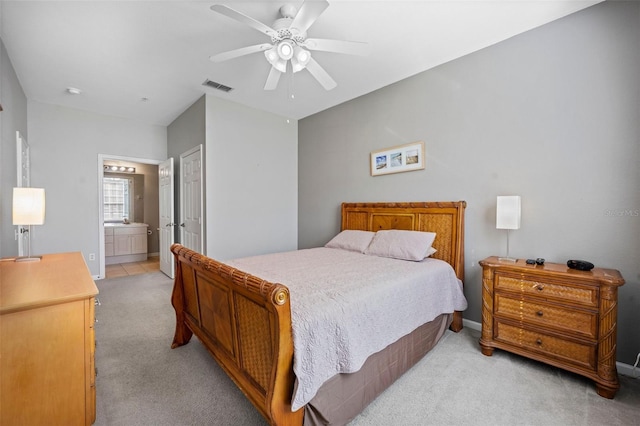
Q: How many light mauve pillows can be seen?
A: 2